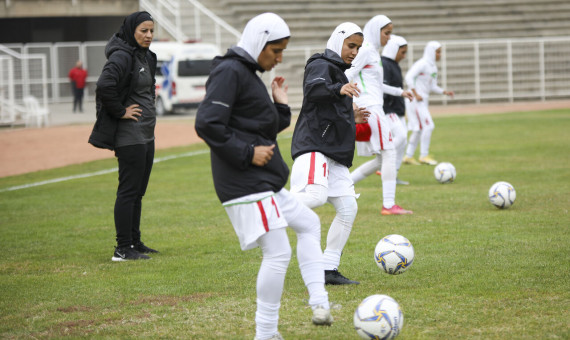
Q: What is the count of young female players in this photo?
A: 5